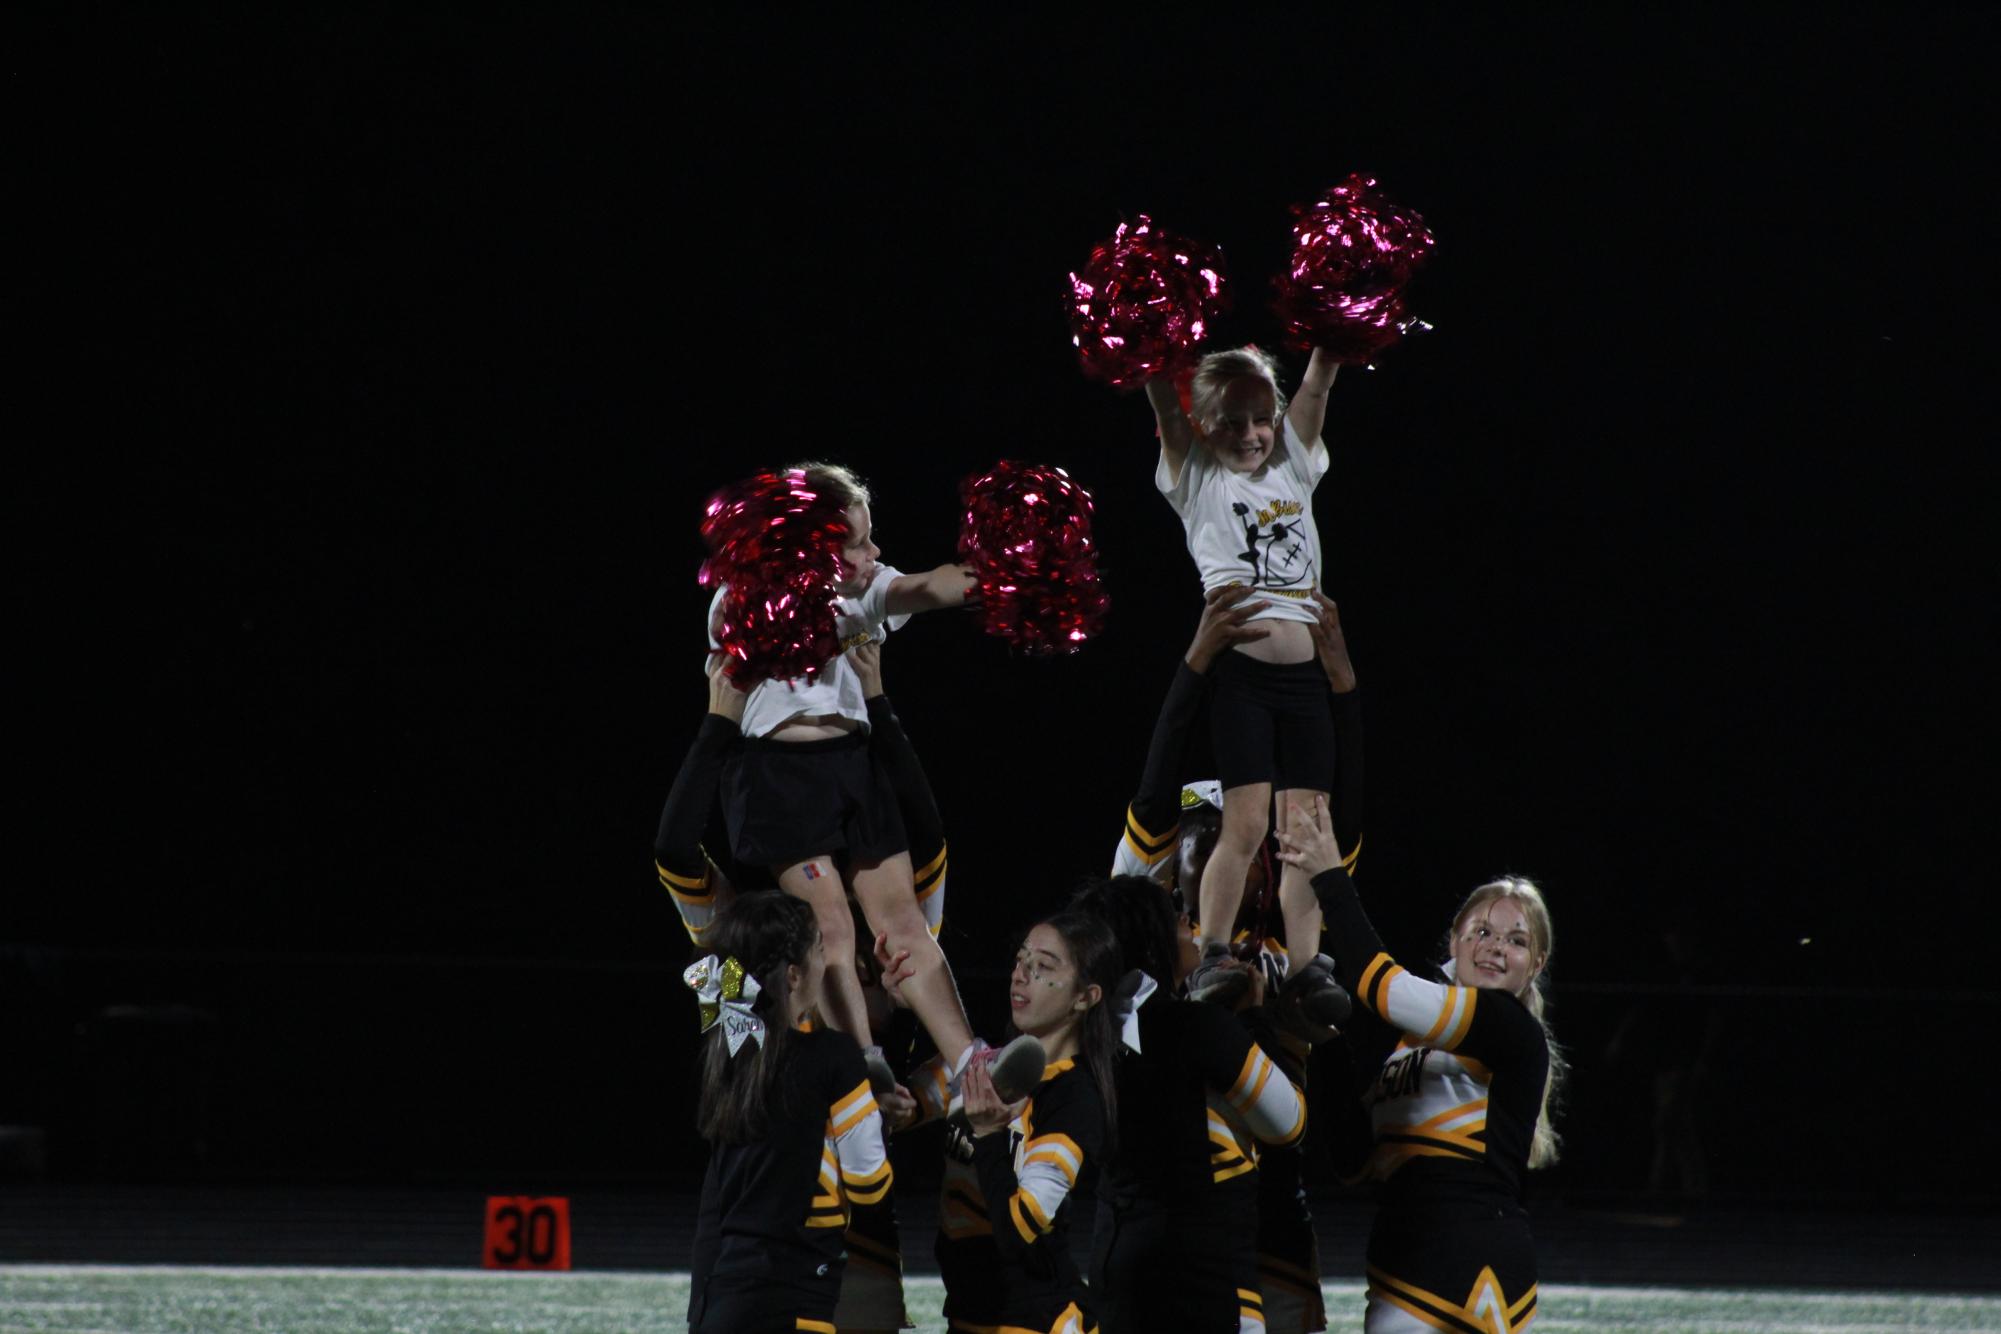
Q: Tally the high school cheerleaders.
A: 6